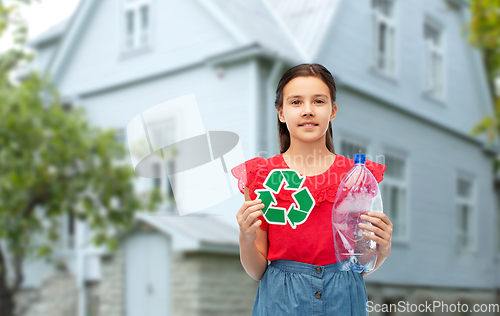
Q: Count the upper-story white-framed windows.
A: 3